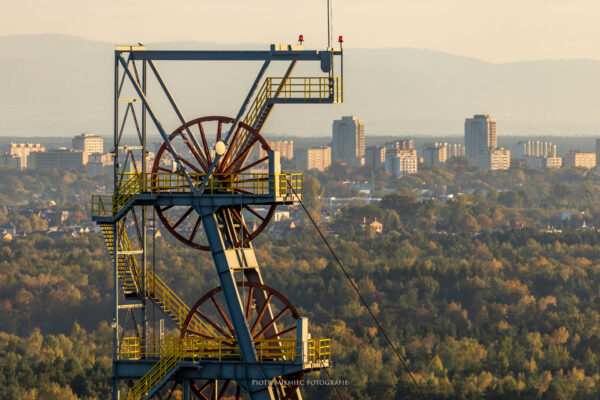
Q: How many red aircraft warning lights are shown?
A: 2